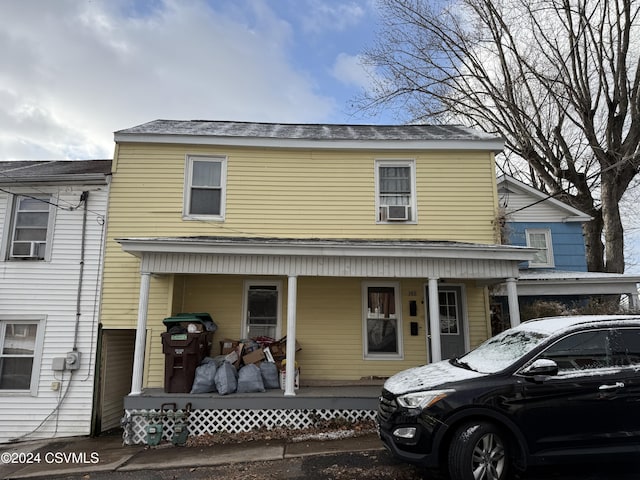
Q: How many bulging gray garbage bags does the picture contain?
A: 4